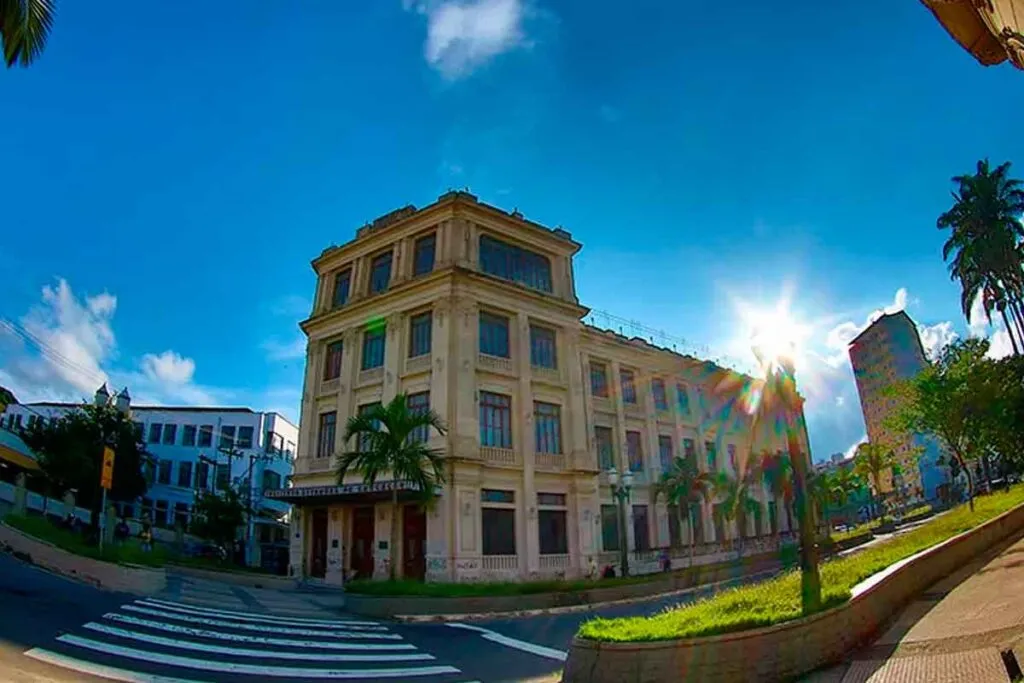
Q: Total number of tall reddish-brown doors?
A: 3